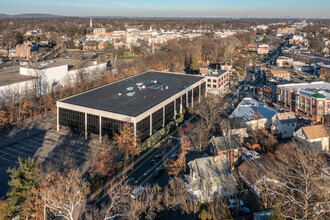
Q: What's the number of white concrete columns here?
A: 12